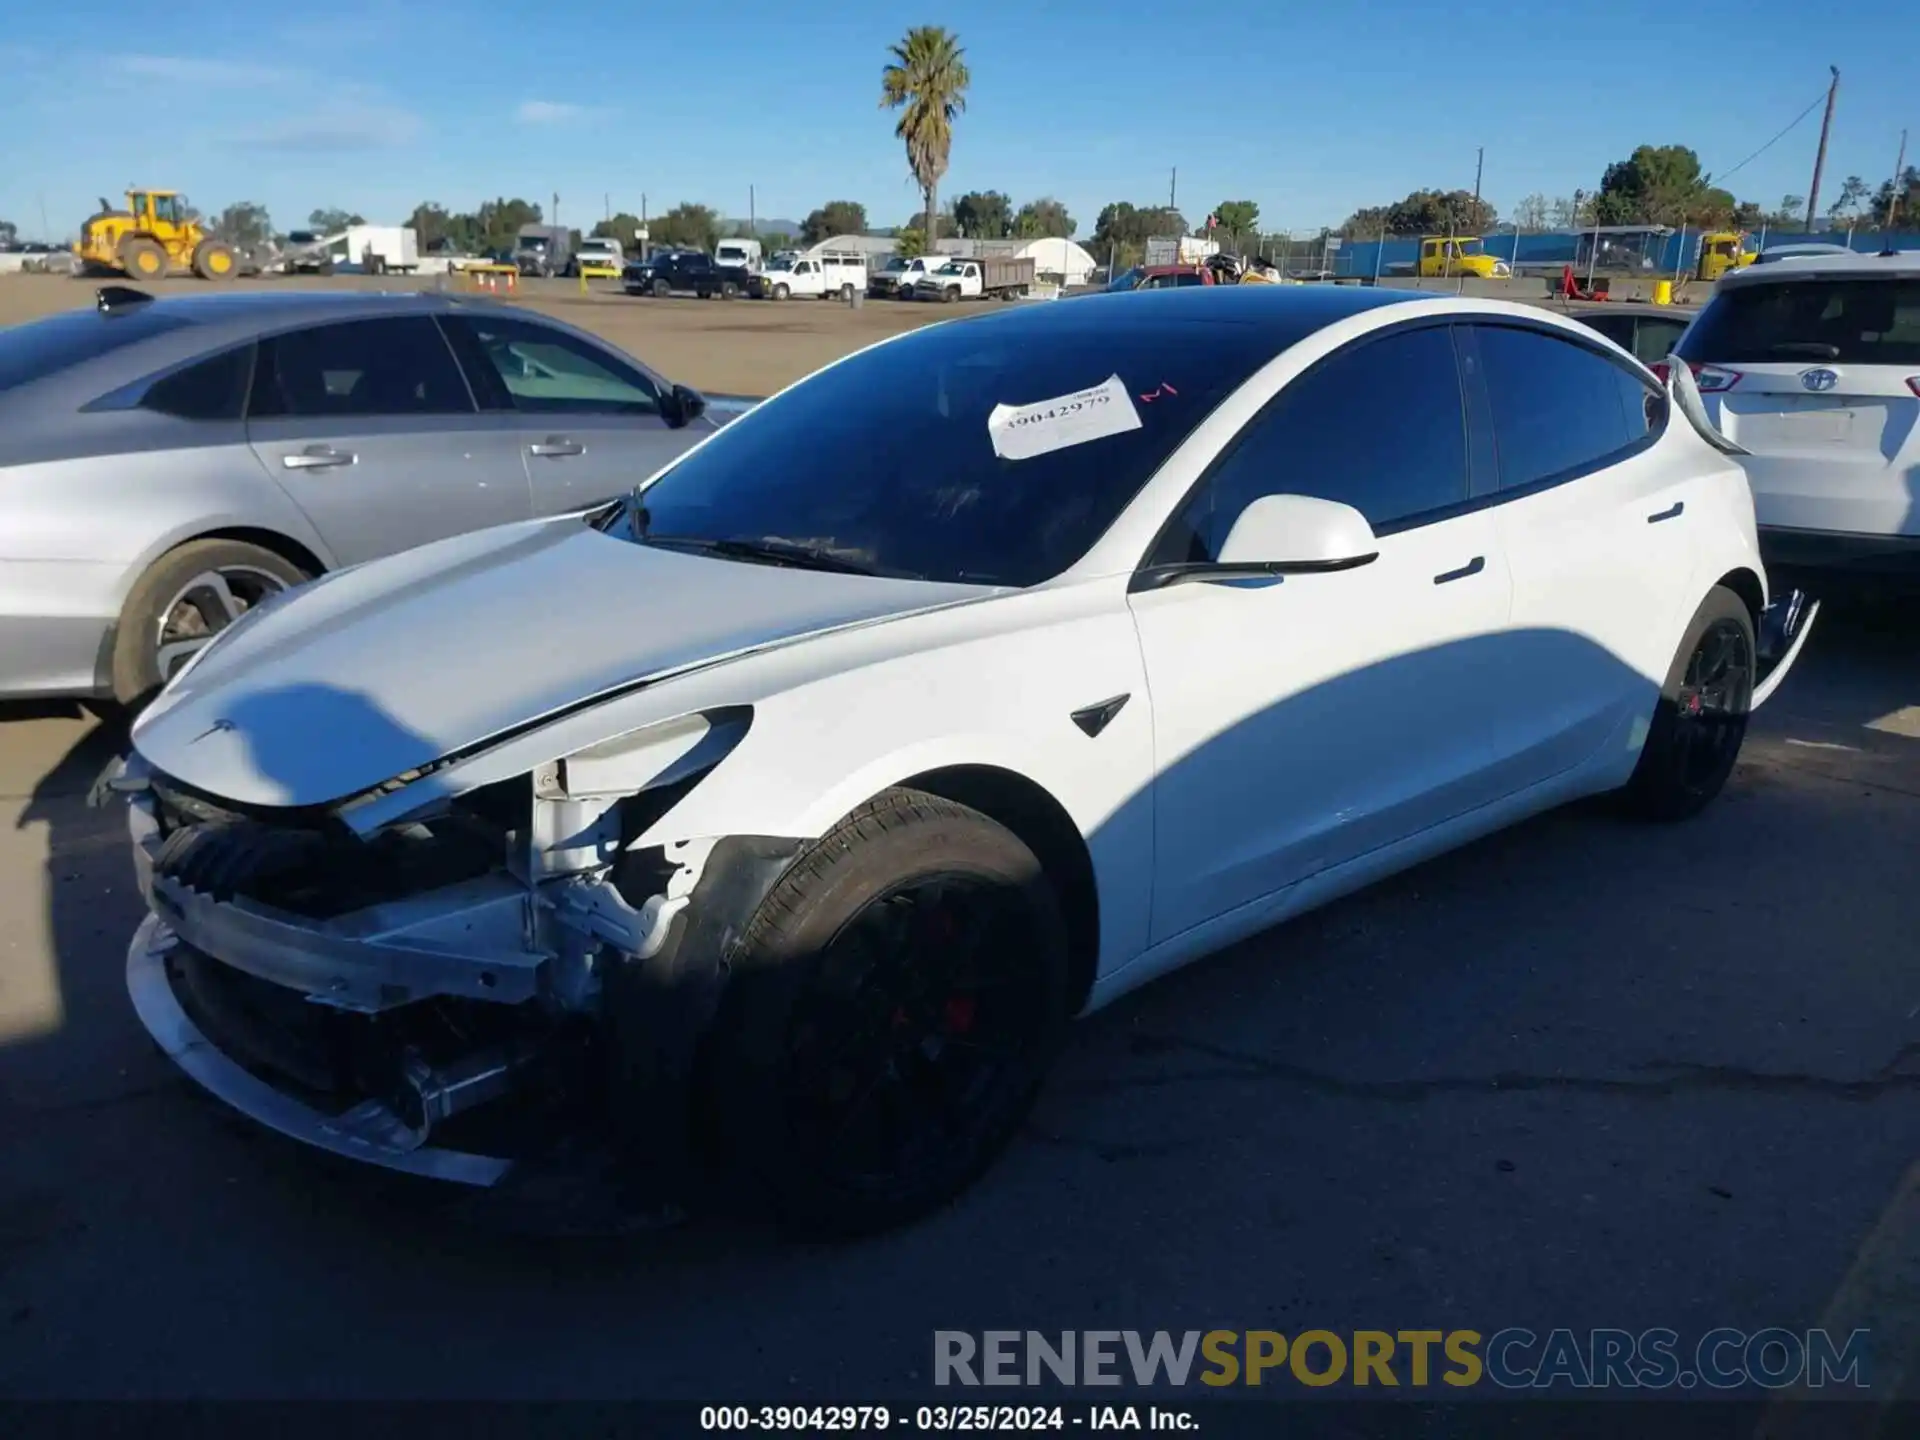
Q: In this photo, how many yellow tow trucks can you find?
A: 2